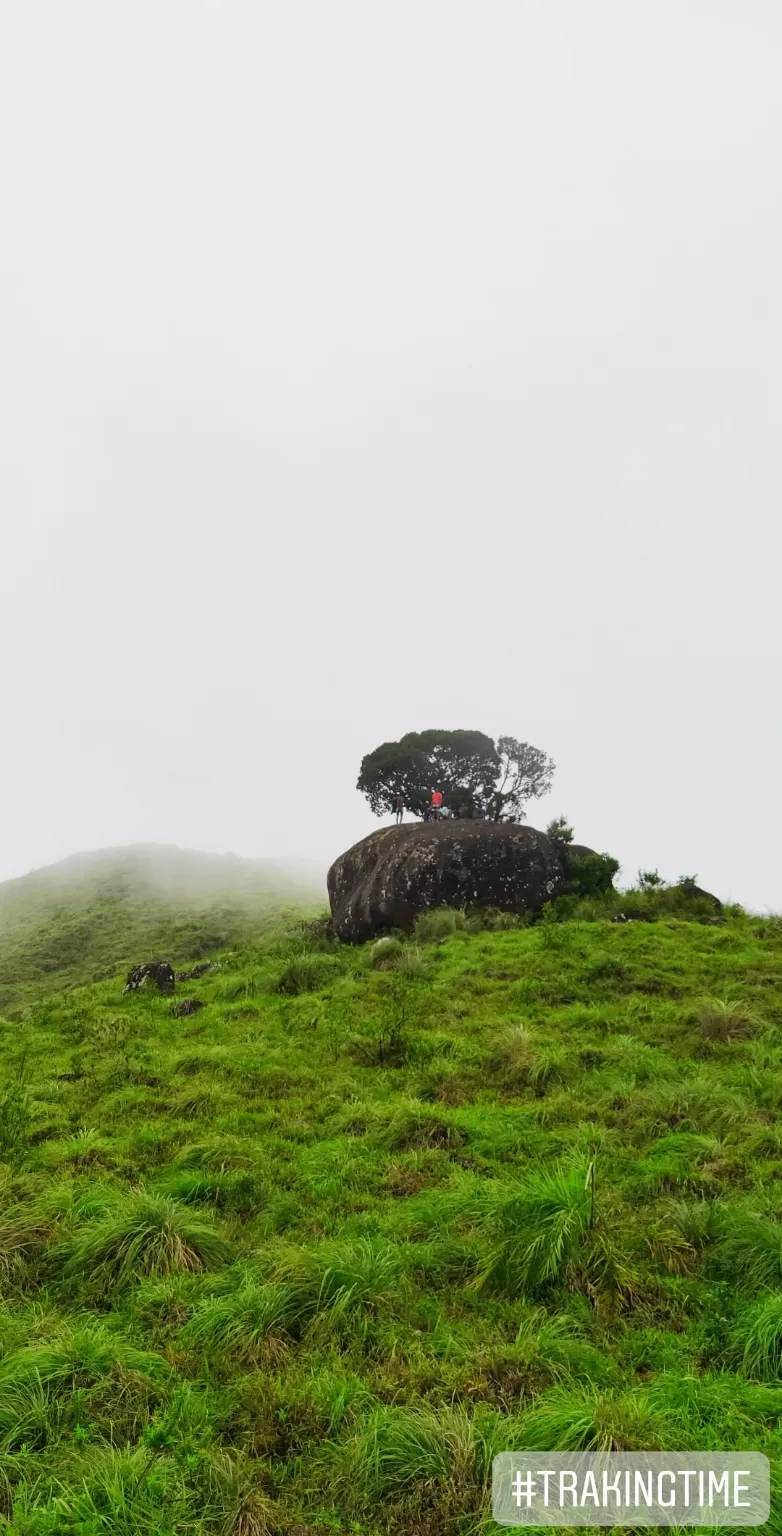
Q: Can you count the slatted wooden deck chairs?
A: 0